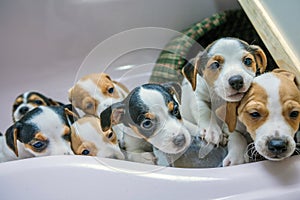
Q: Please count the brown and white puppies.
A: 3